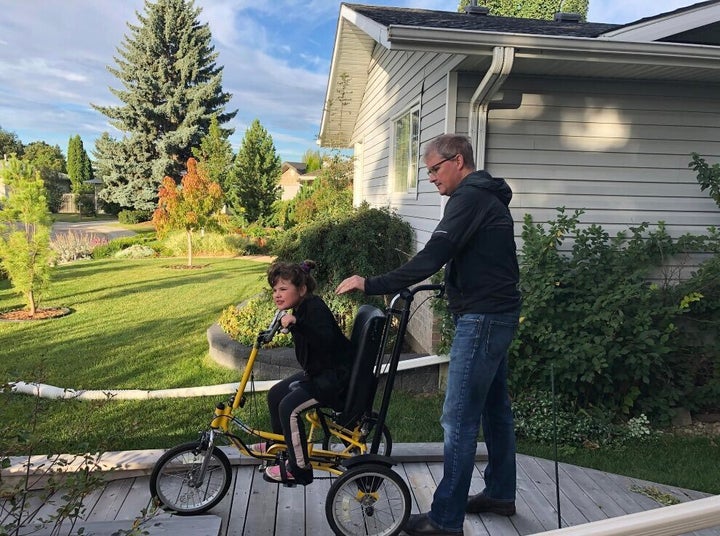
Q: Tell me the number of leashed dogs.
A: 0